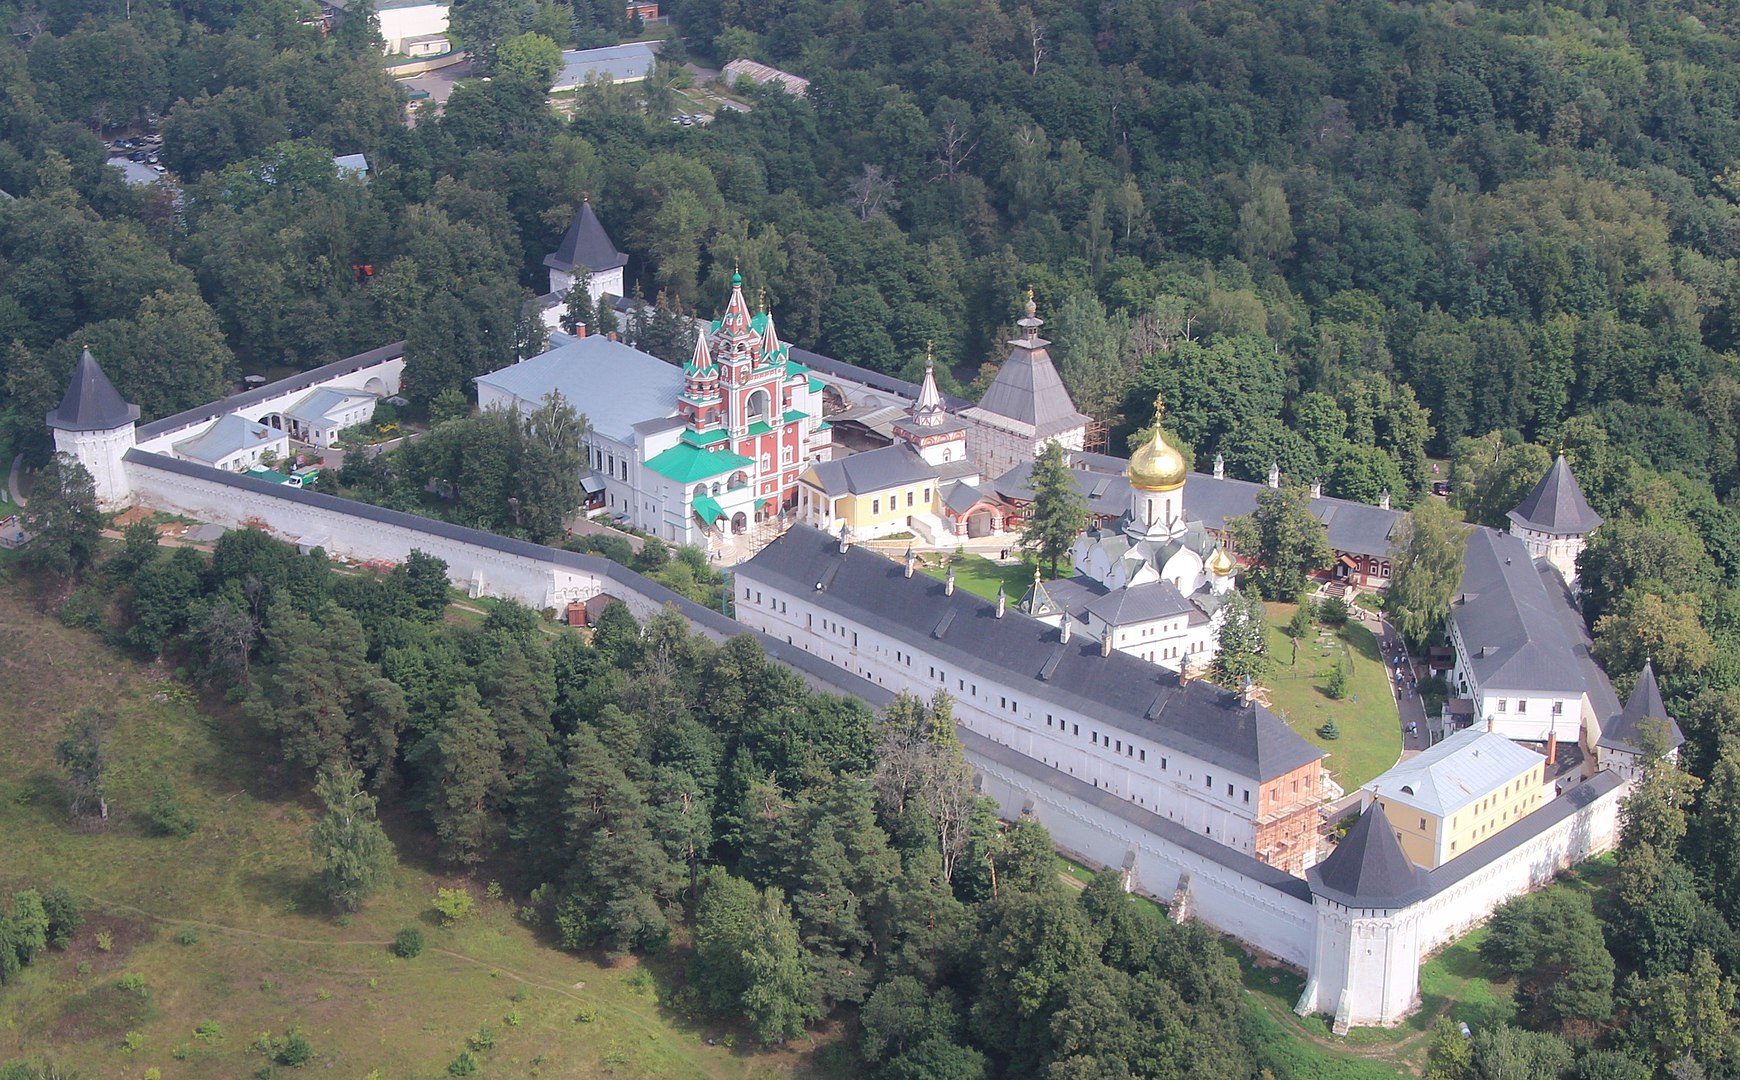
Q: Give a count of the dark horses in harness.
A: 0